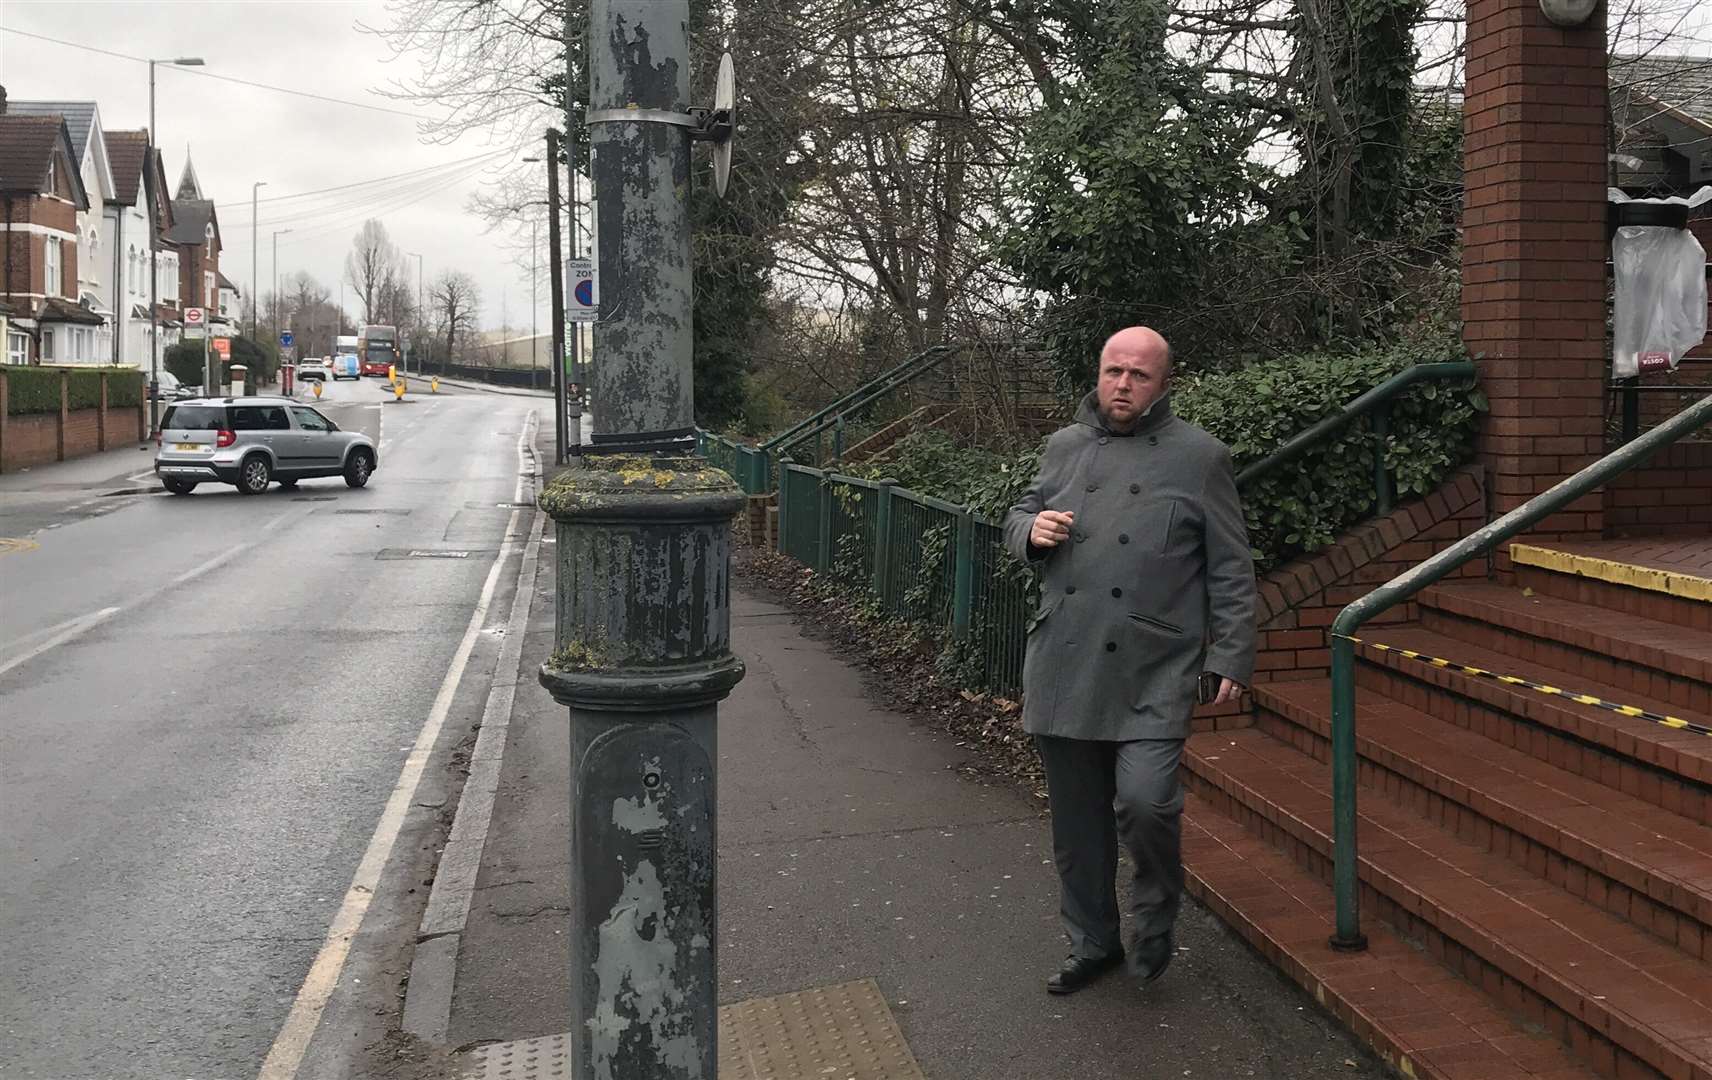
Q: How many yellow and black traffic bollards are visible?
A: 4